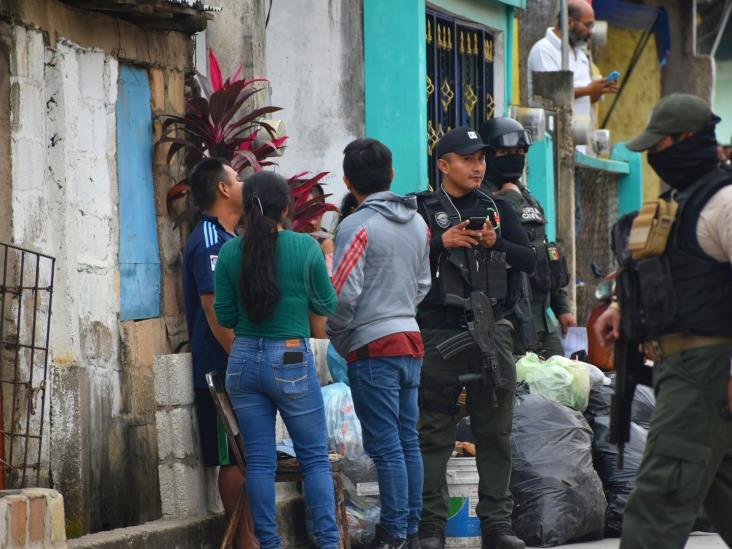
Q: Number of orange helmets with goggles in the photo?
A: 0